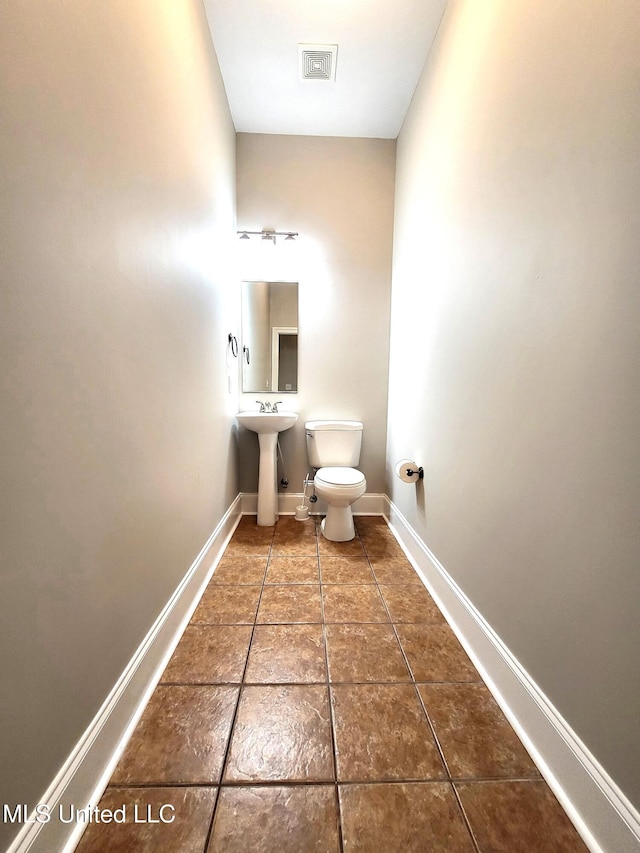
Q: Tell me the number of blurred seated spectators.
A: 0